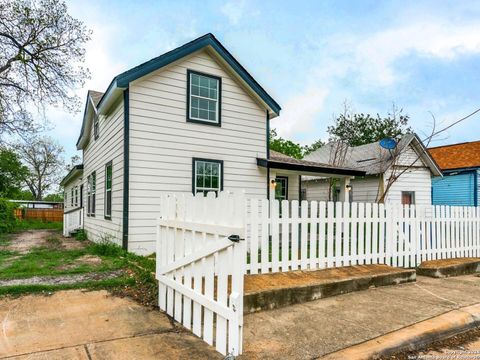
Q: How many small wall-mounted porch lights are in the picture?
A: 2